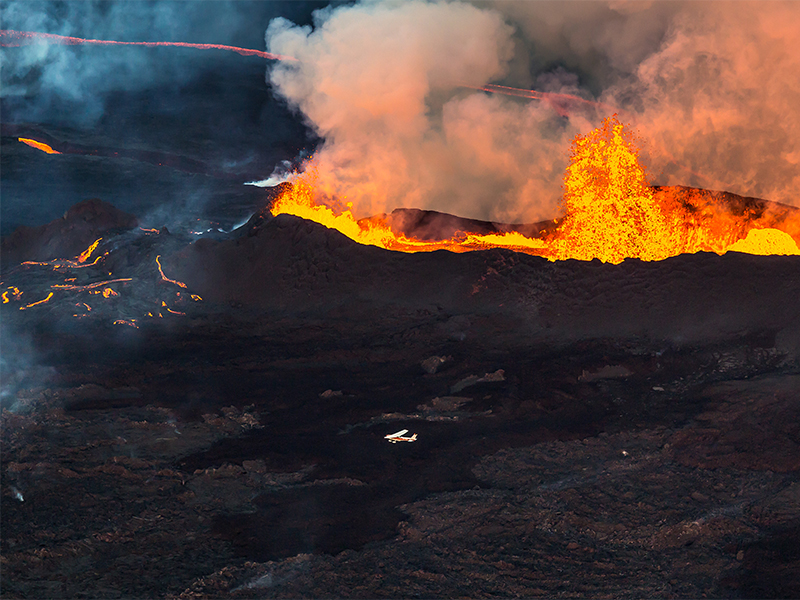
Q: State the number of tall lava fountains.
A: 1